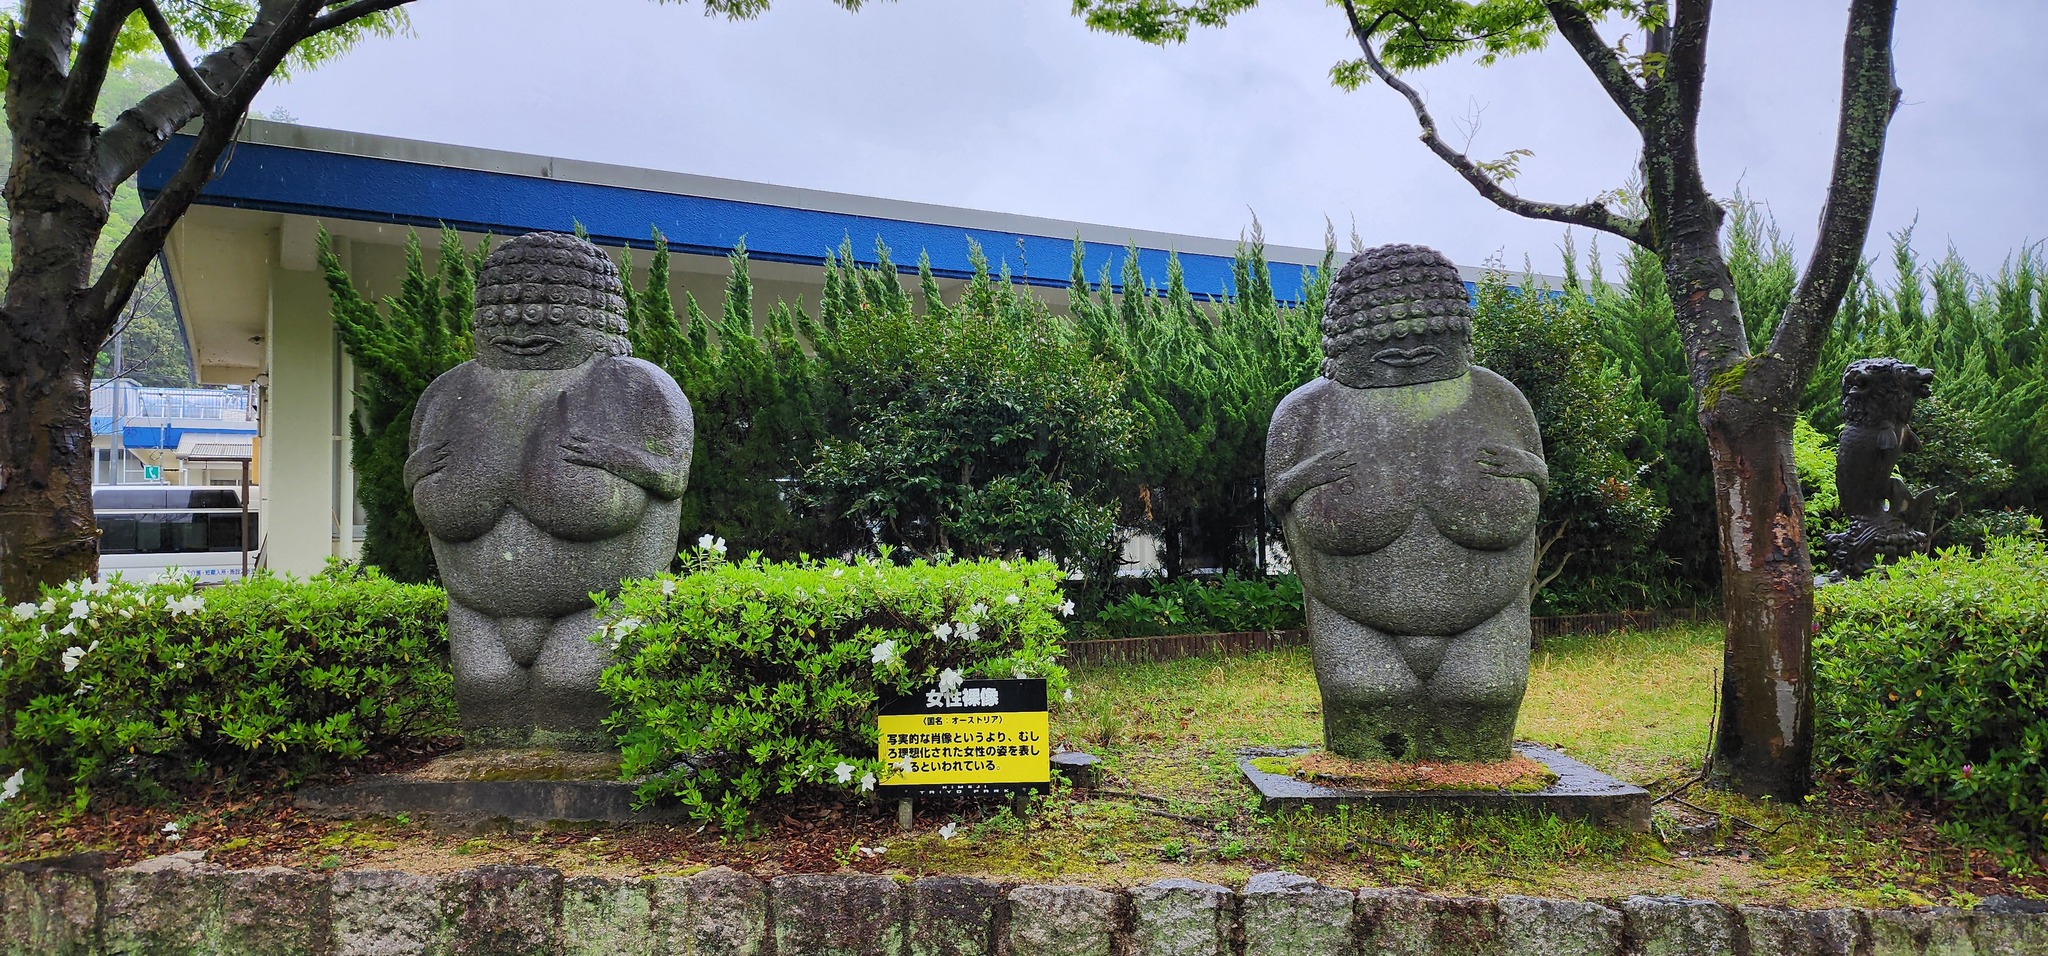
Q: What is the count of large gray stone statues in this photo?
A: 2